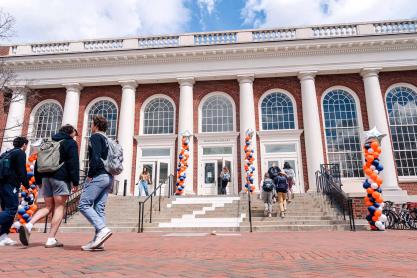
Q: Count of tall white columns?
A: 7